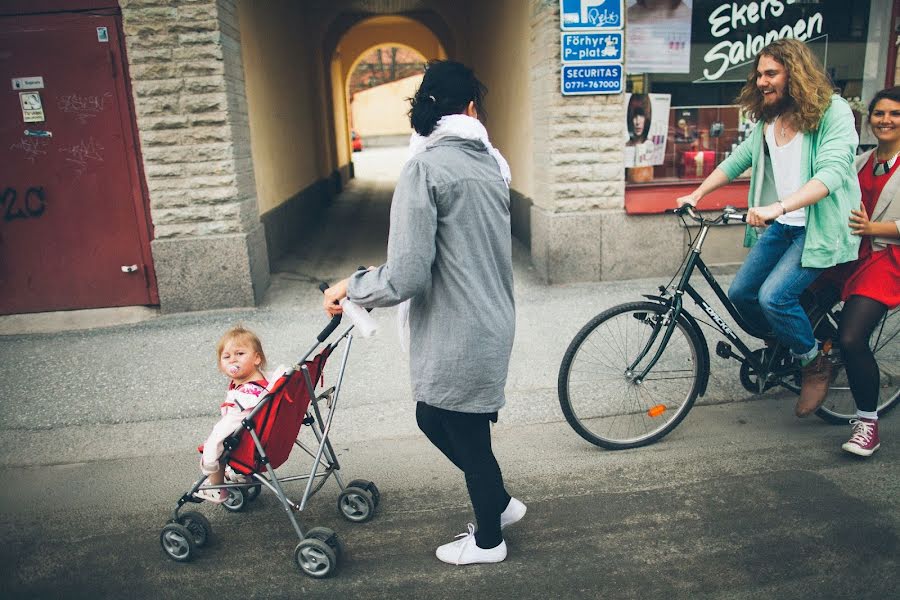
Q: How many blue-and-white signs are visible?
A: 3